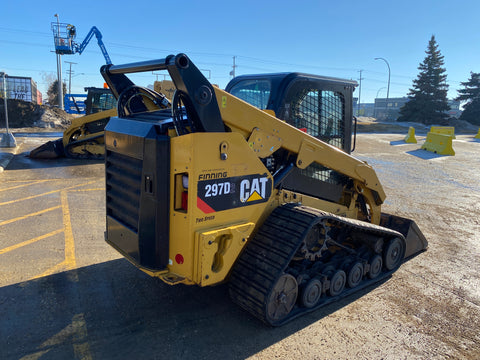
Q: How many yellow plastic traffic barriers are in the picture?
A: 4